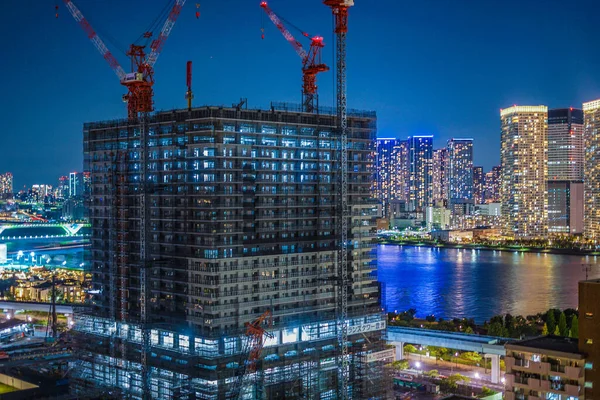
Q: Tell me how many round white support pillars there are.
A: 2